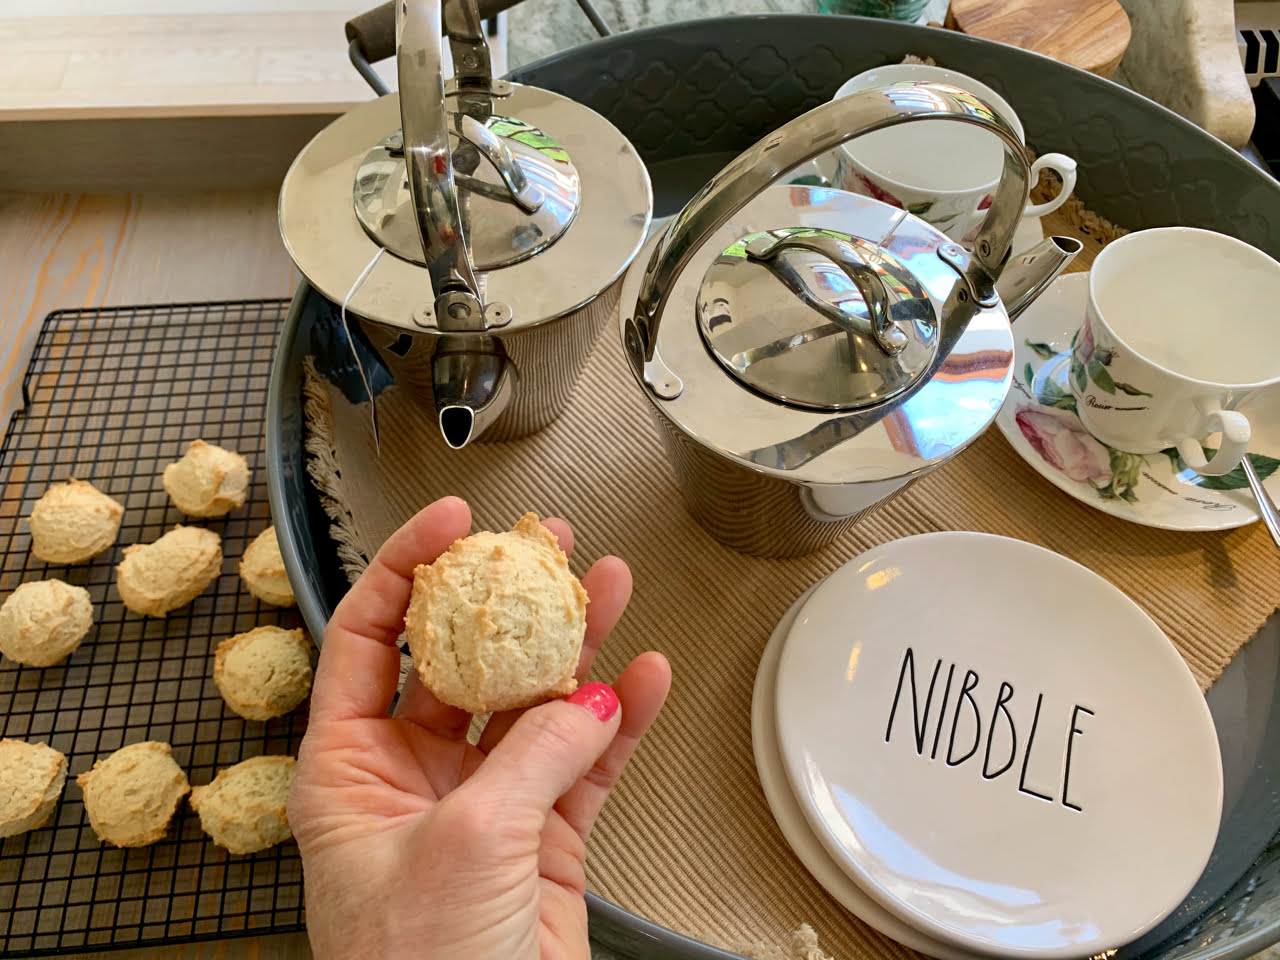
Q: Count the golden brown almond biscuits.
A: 10